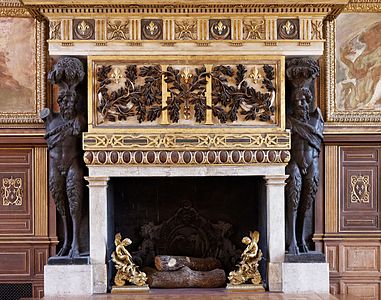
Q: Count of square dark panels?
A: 4